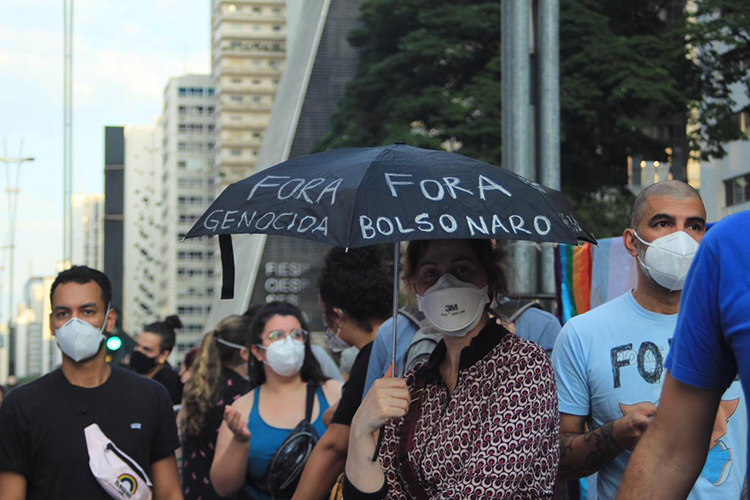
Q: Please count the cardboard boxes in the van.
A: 0